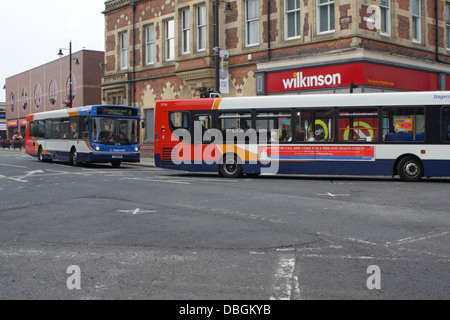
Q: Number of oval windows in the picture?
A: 5